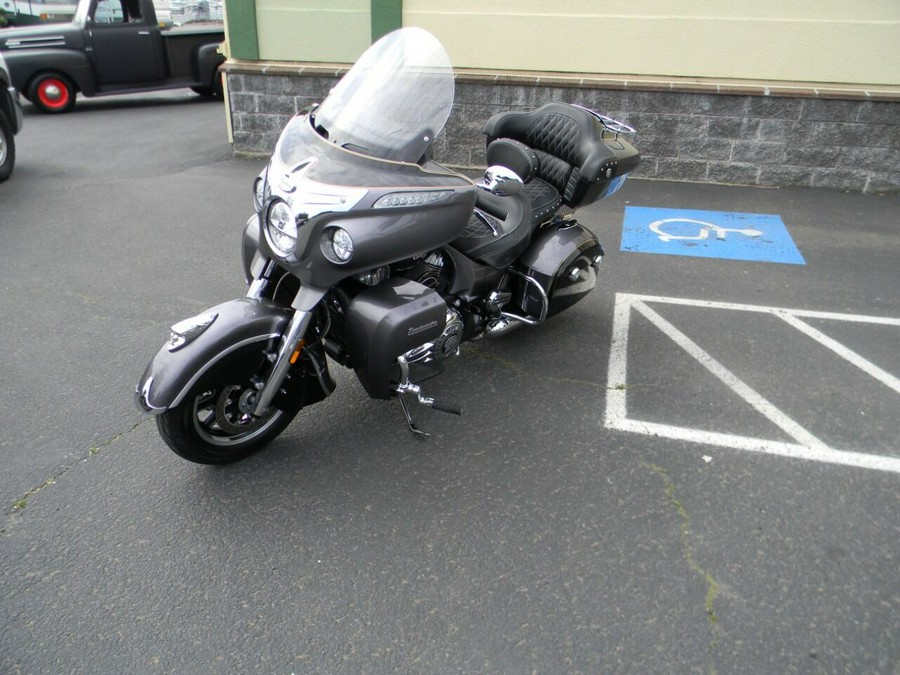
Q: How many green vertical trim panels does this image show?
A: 2